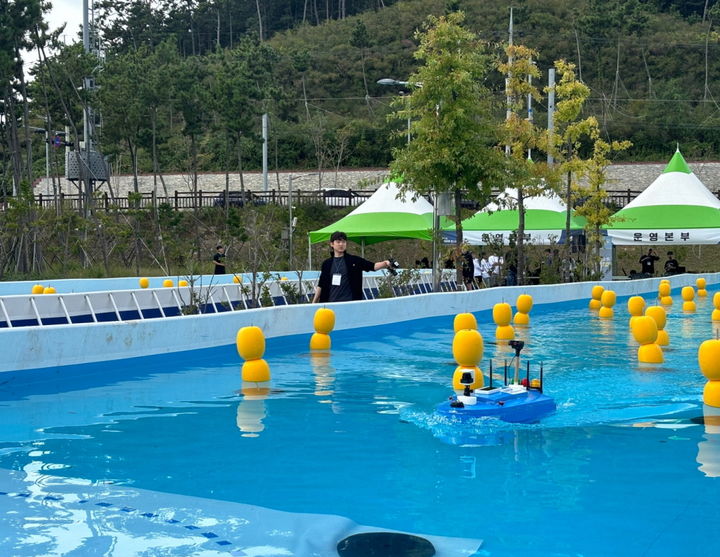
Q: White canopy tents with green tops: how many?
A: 3